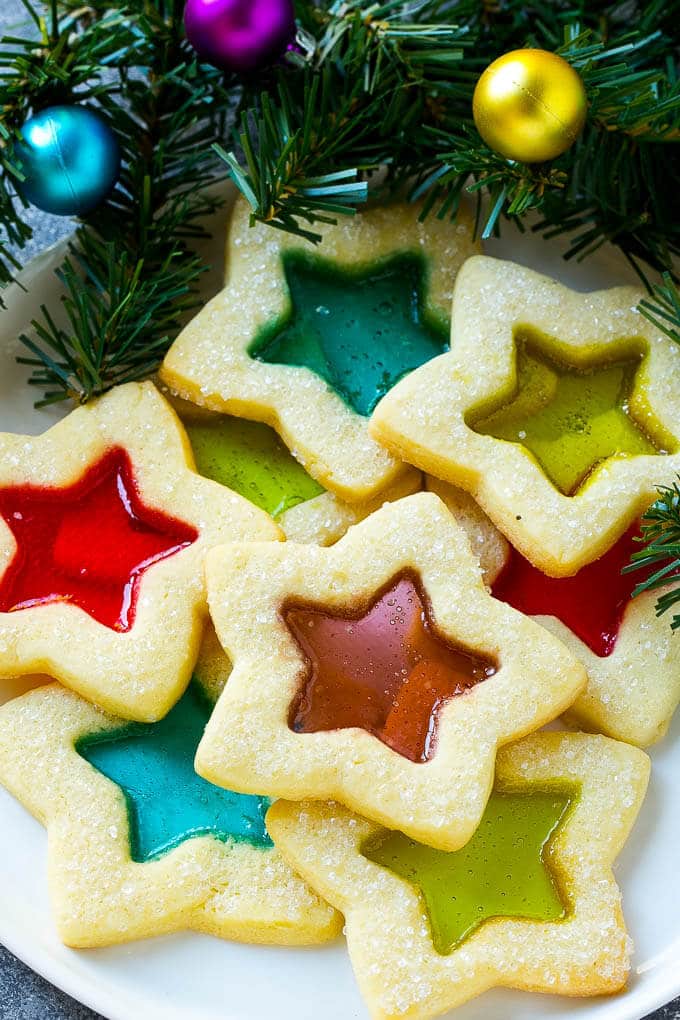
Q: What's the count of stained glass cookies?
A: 8